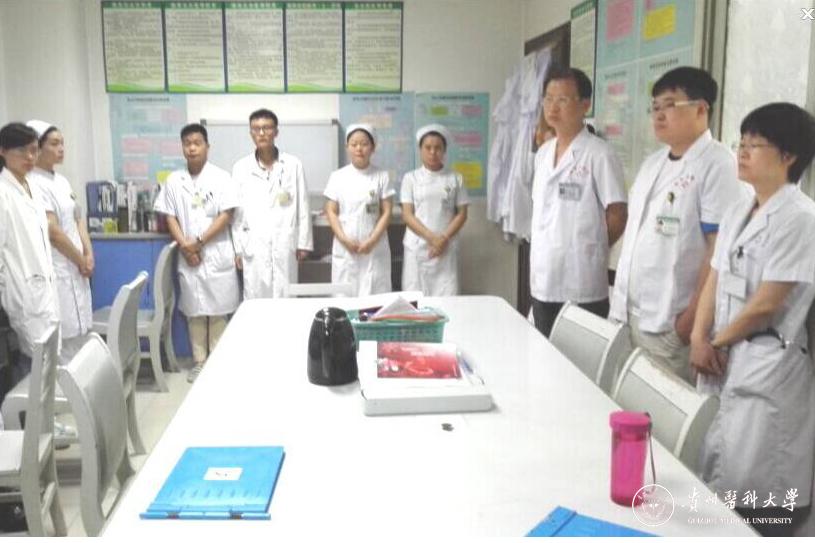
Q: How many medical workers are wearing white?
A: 9